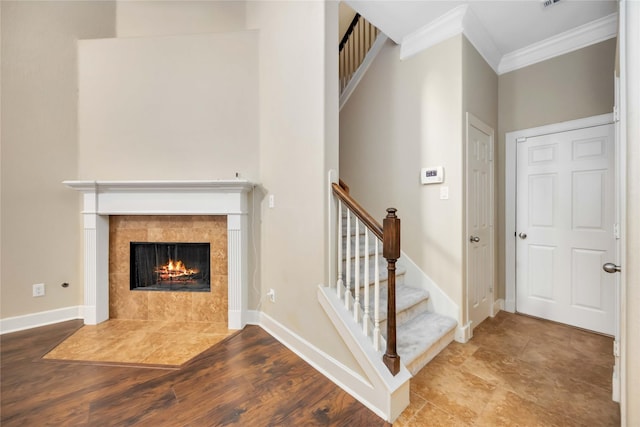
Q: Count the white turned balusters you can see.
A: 5